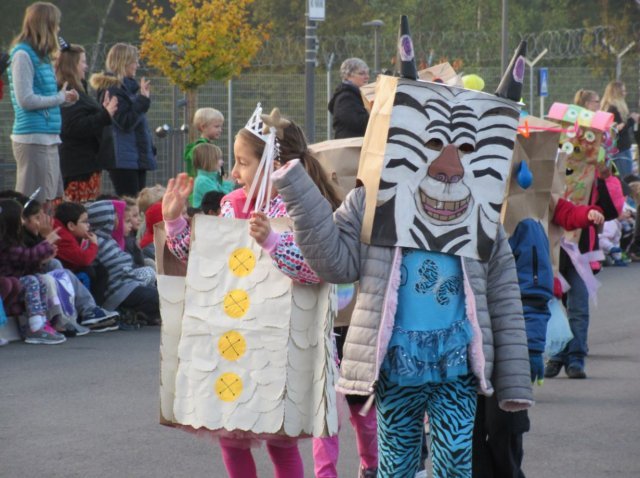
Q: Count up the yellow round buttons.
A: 4